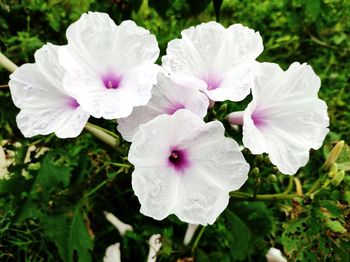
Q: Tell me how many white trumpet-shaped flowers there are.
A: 6